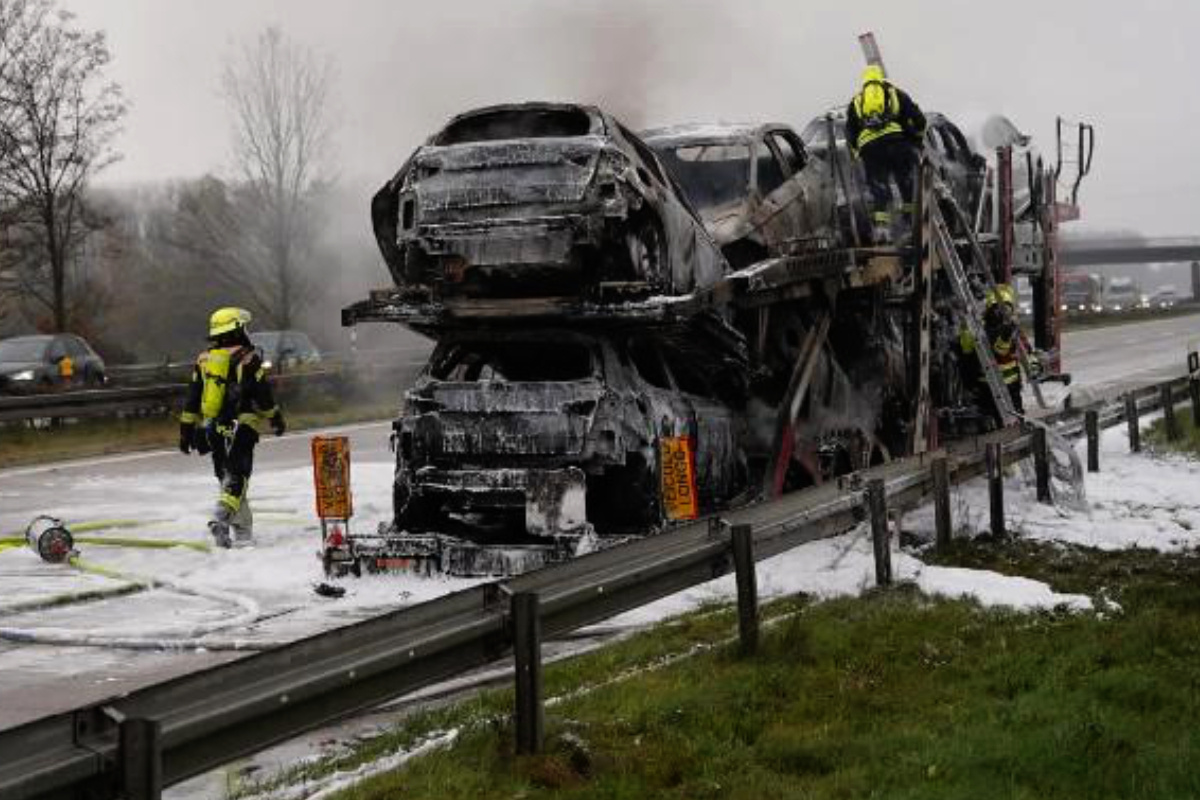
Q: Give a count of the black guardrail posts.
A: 11